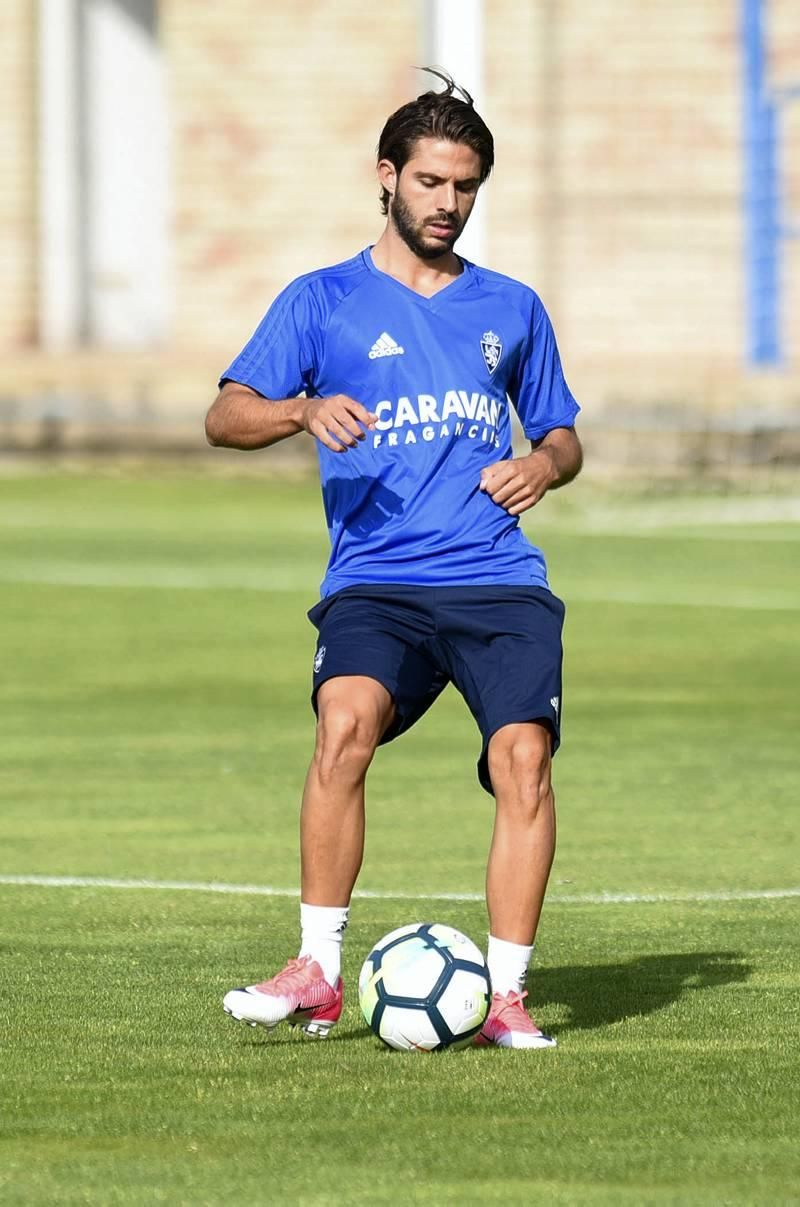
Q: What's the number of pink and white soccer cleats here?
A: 2